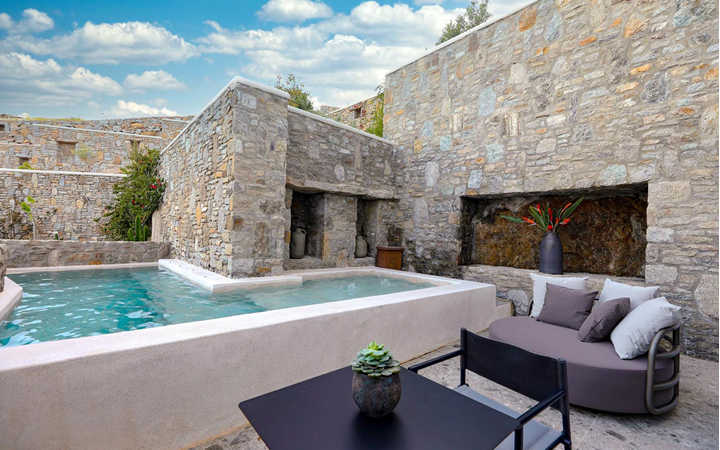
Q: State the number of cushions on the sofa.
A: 5